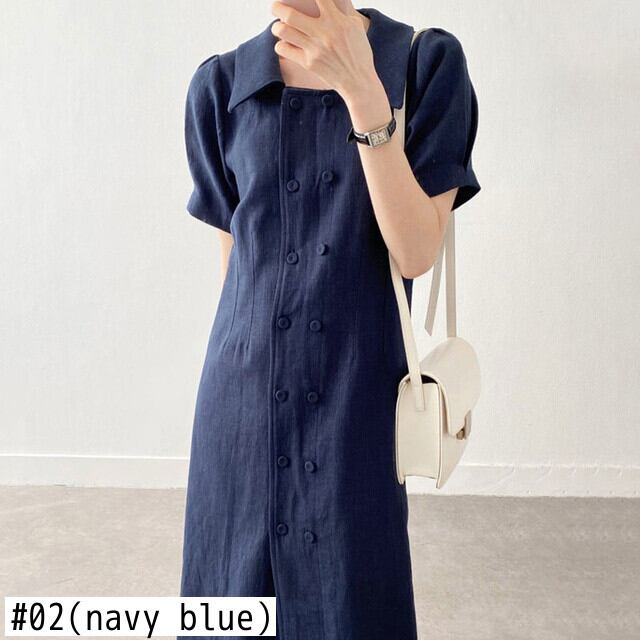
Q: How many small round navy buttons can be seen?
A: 14